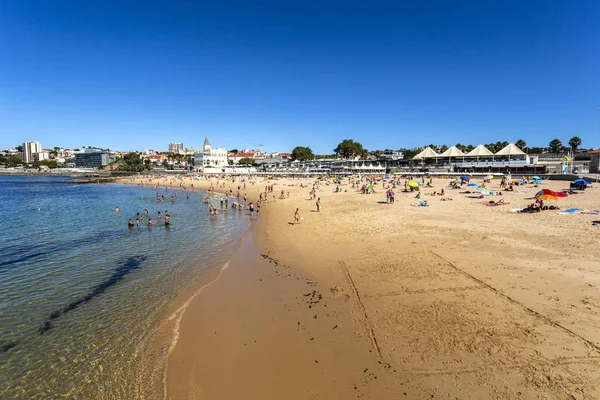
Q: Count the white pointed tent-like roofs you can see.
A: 4